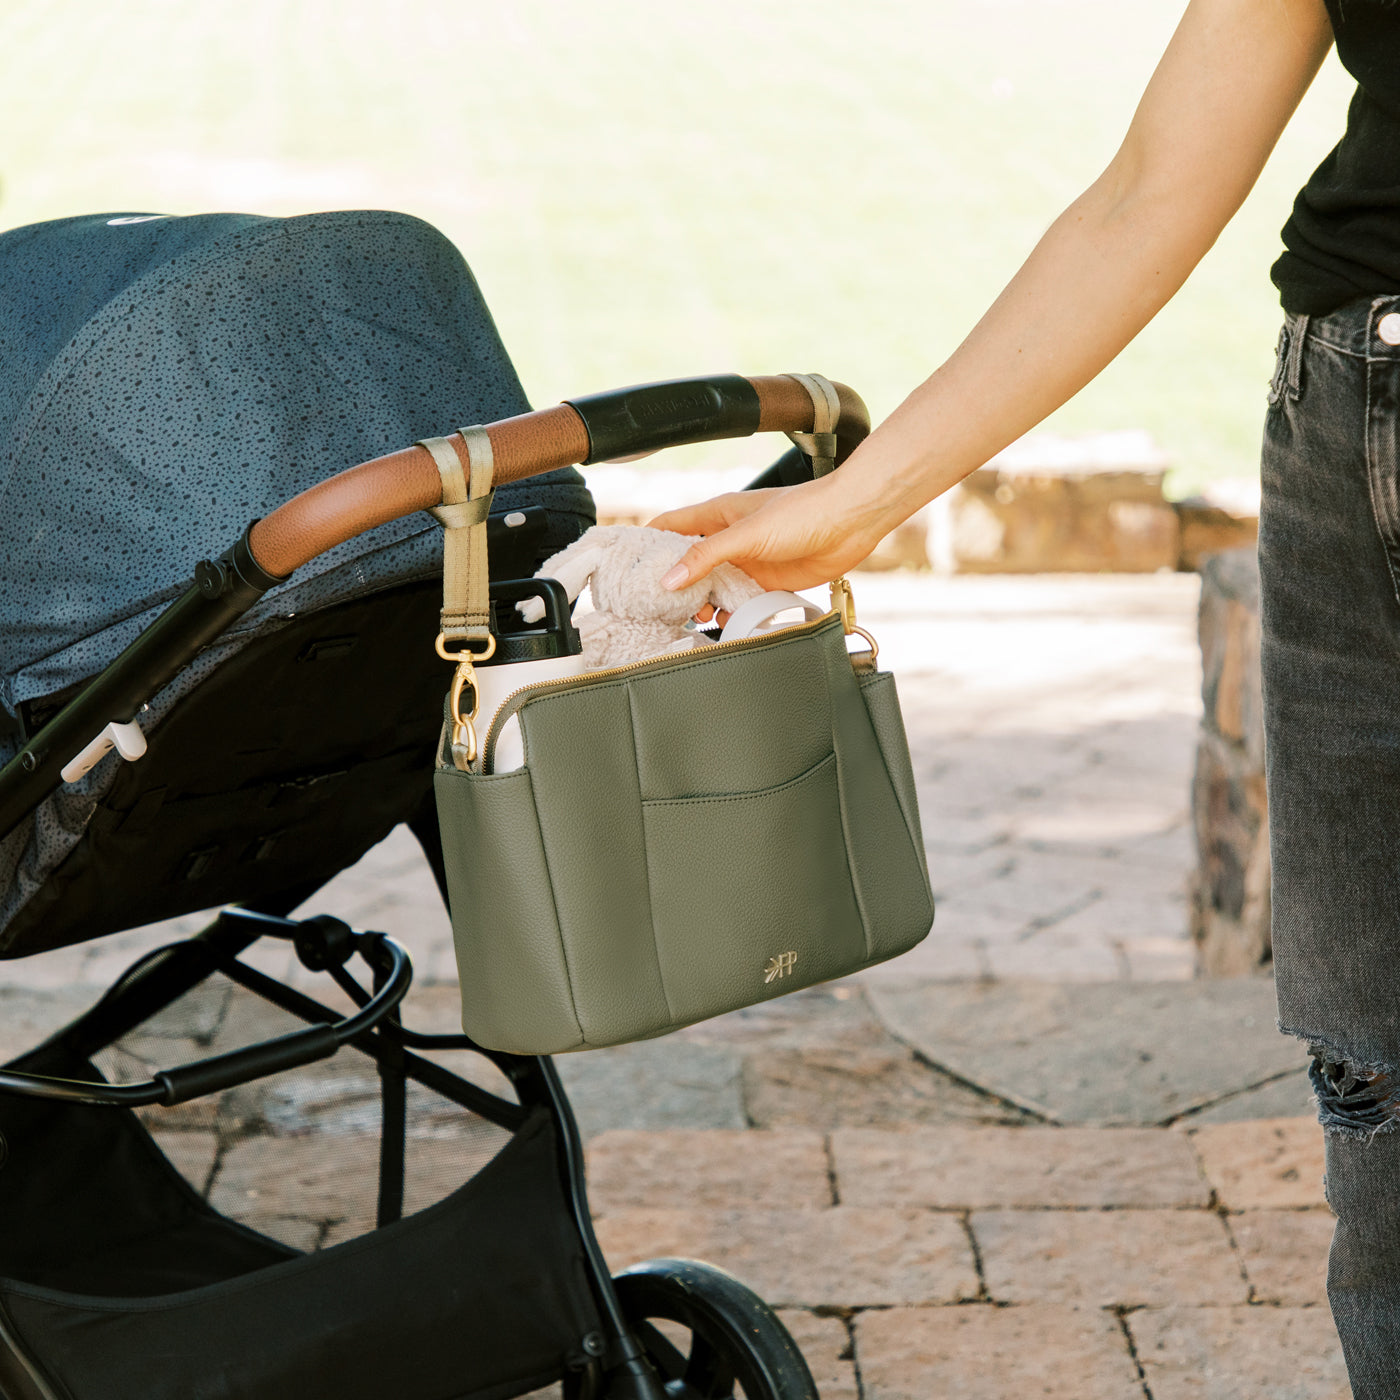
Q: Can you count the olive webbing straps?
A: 2